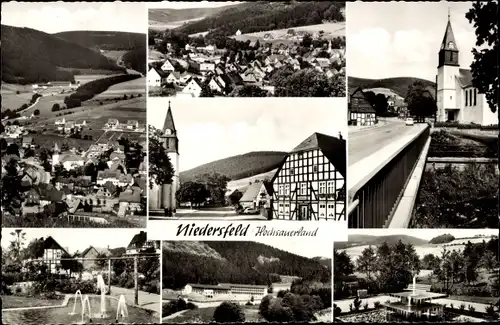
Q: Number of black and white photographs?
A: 7